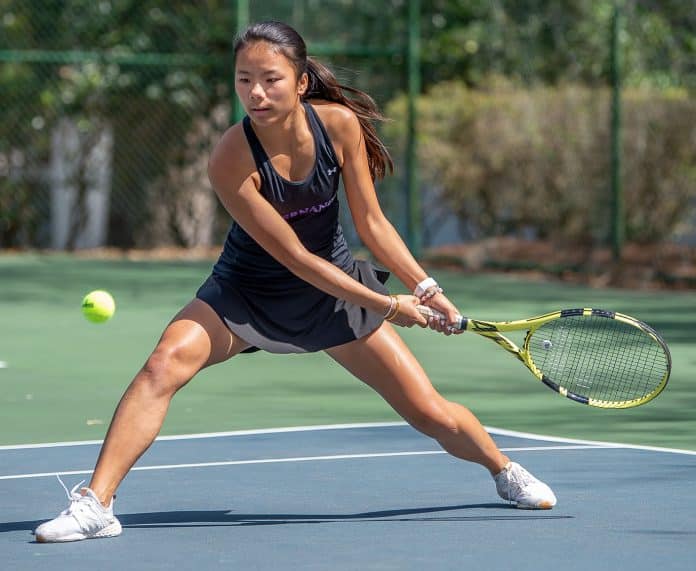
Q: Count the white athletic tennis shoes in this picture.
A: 2